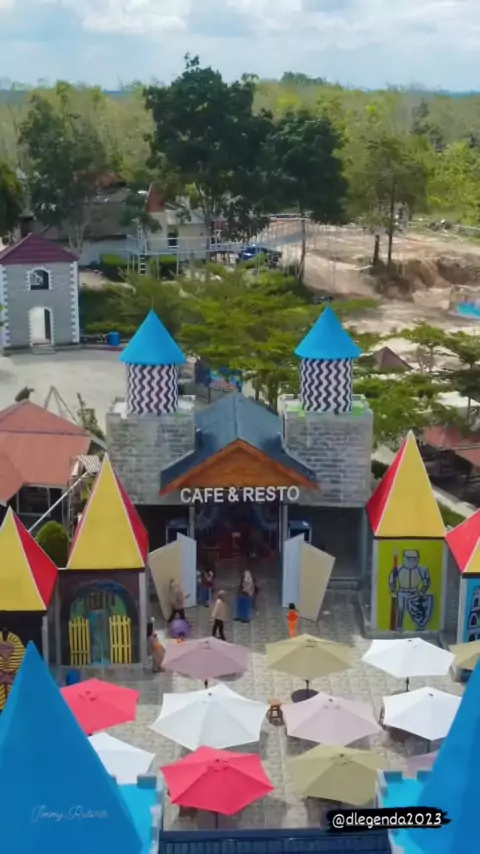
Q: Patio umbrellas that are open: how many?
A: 12